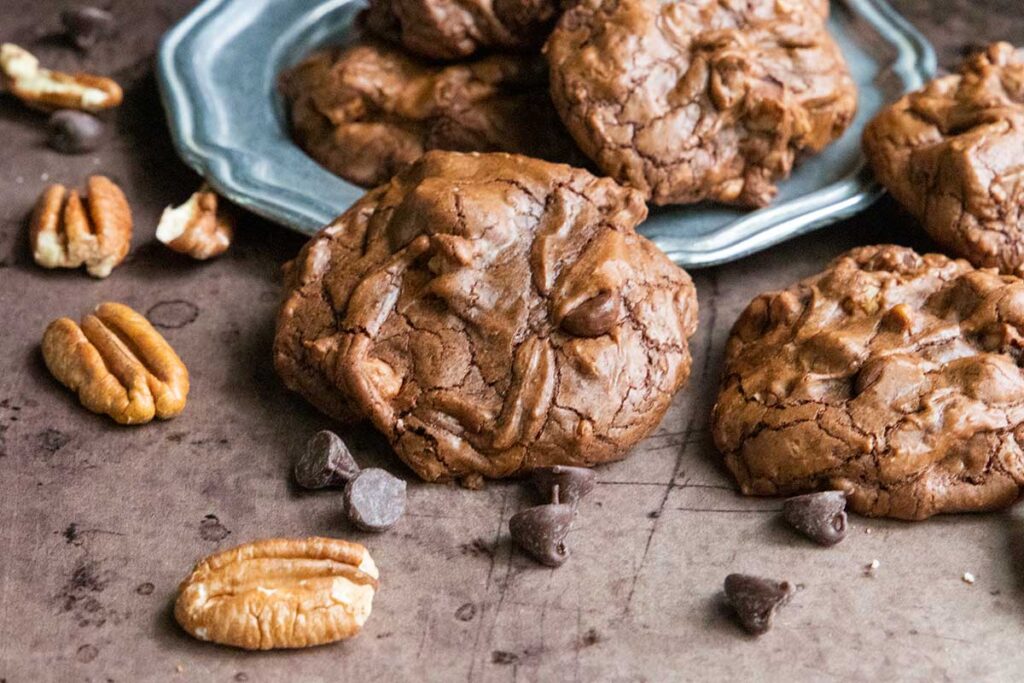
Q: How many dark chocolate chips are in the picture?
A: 8